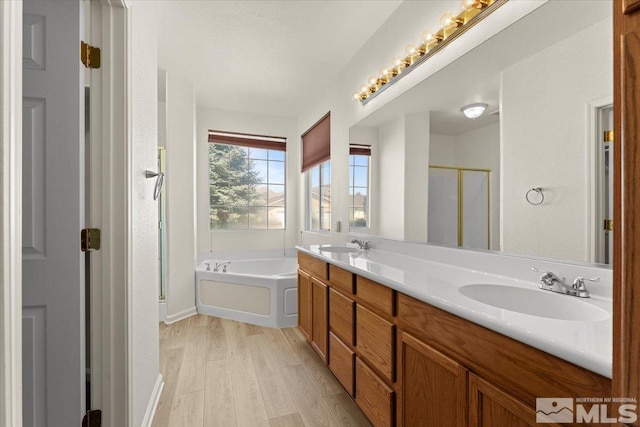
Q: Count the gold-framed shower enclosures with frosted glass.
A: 1